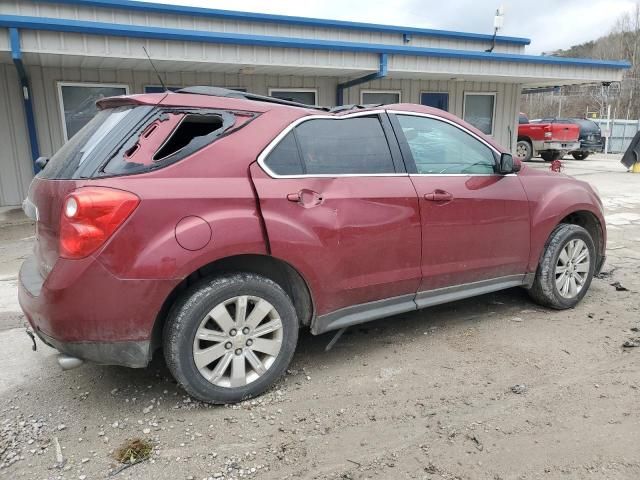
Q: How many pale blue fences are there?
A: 1